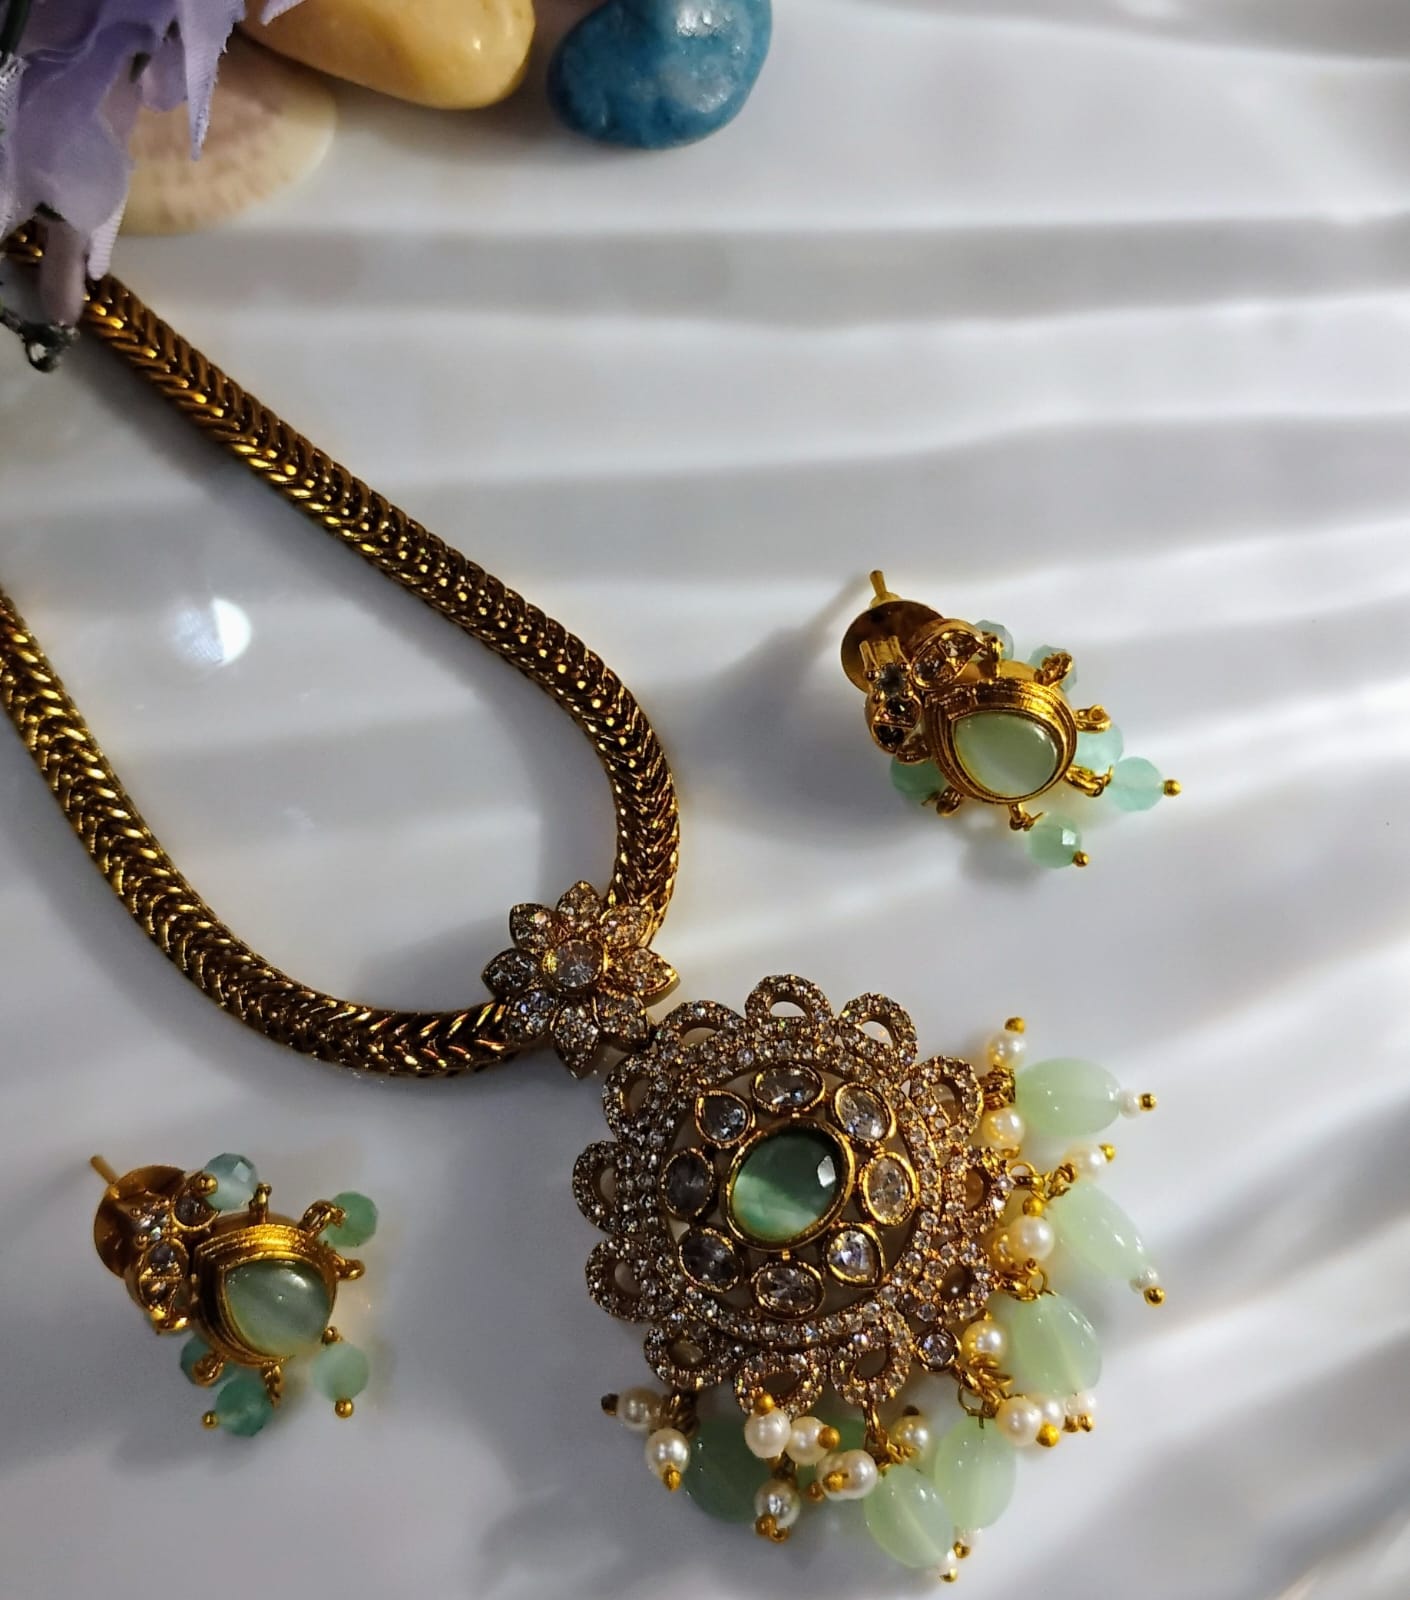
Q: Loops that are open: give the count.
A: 12